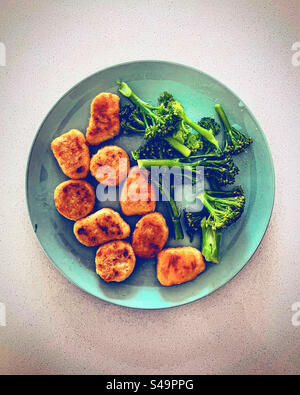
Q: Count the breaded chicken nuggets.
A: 9